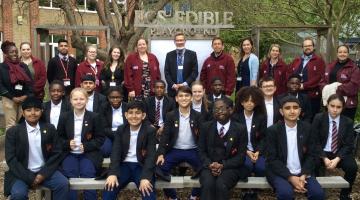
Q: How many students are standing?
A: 0